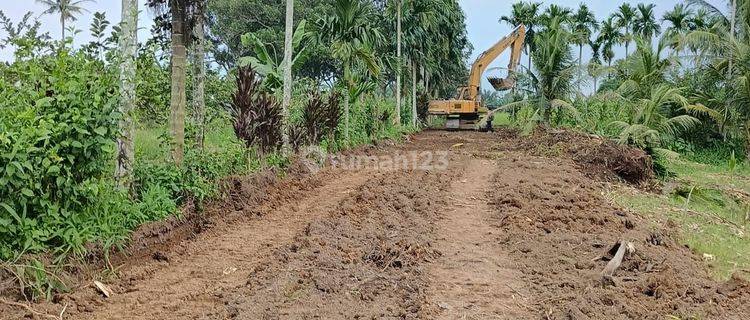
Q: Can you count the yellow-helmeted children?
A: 0